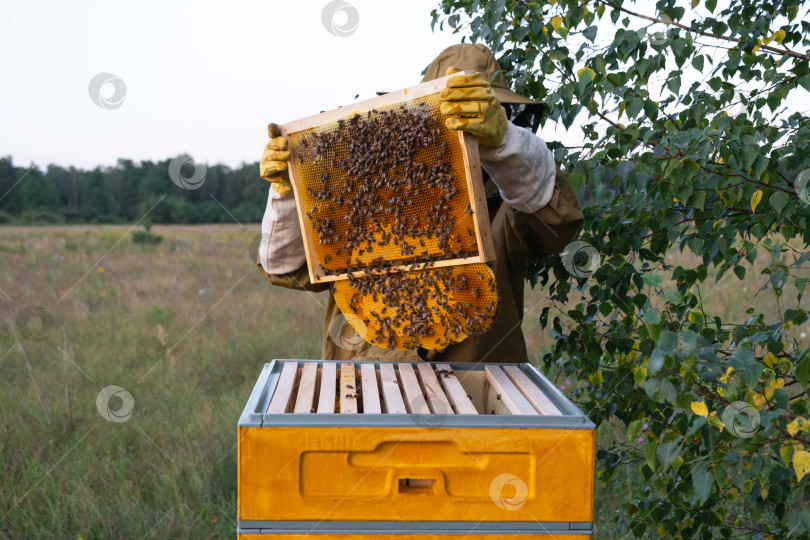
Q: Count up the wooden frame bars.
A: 11